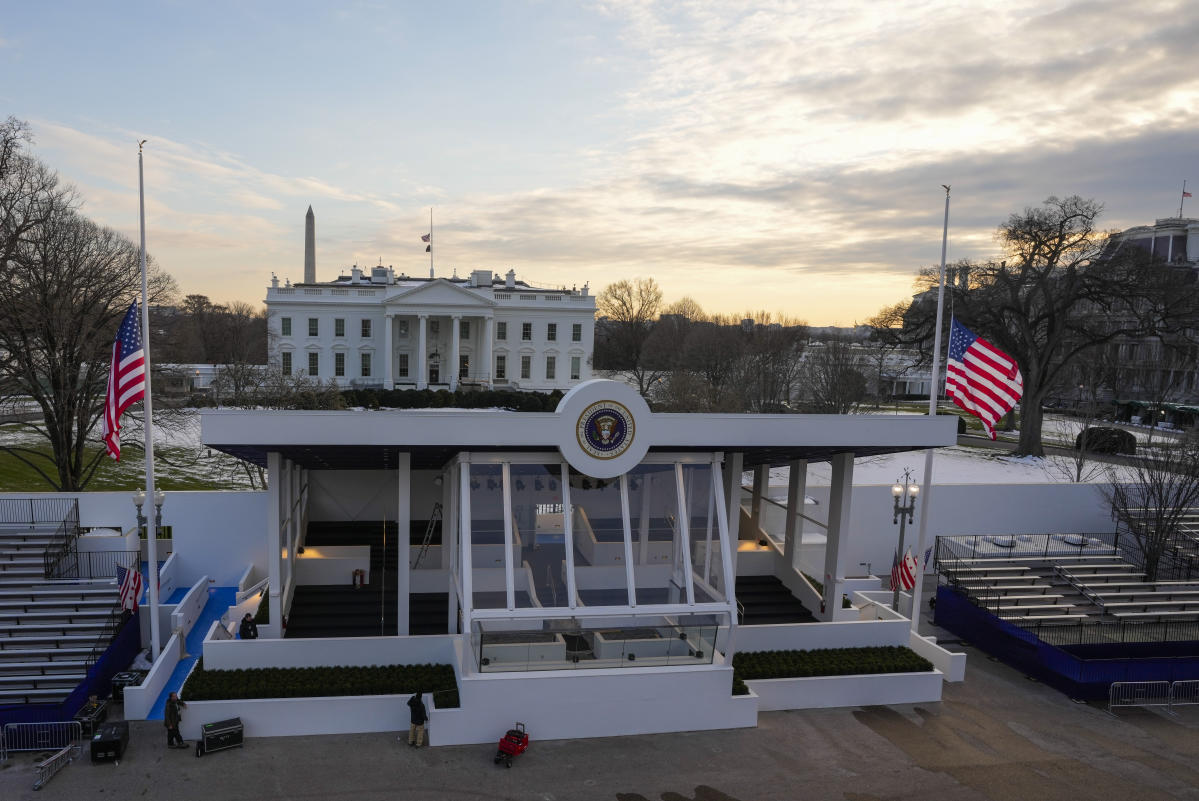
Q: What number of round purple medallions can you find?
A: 1